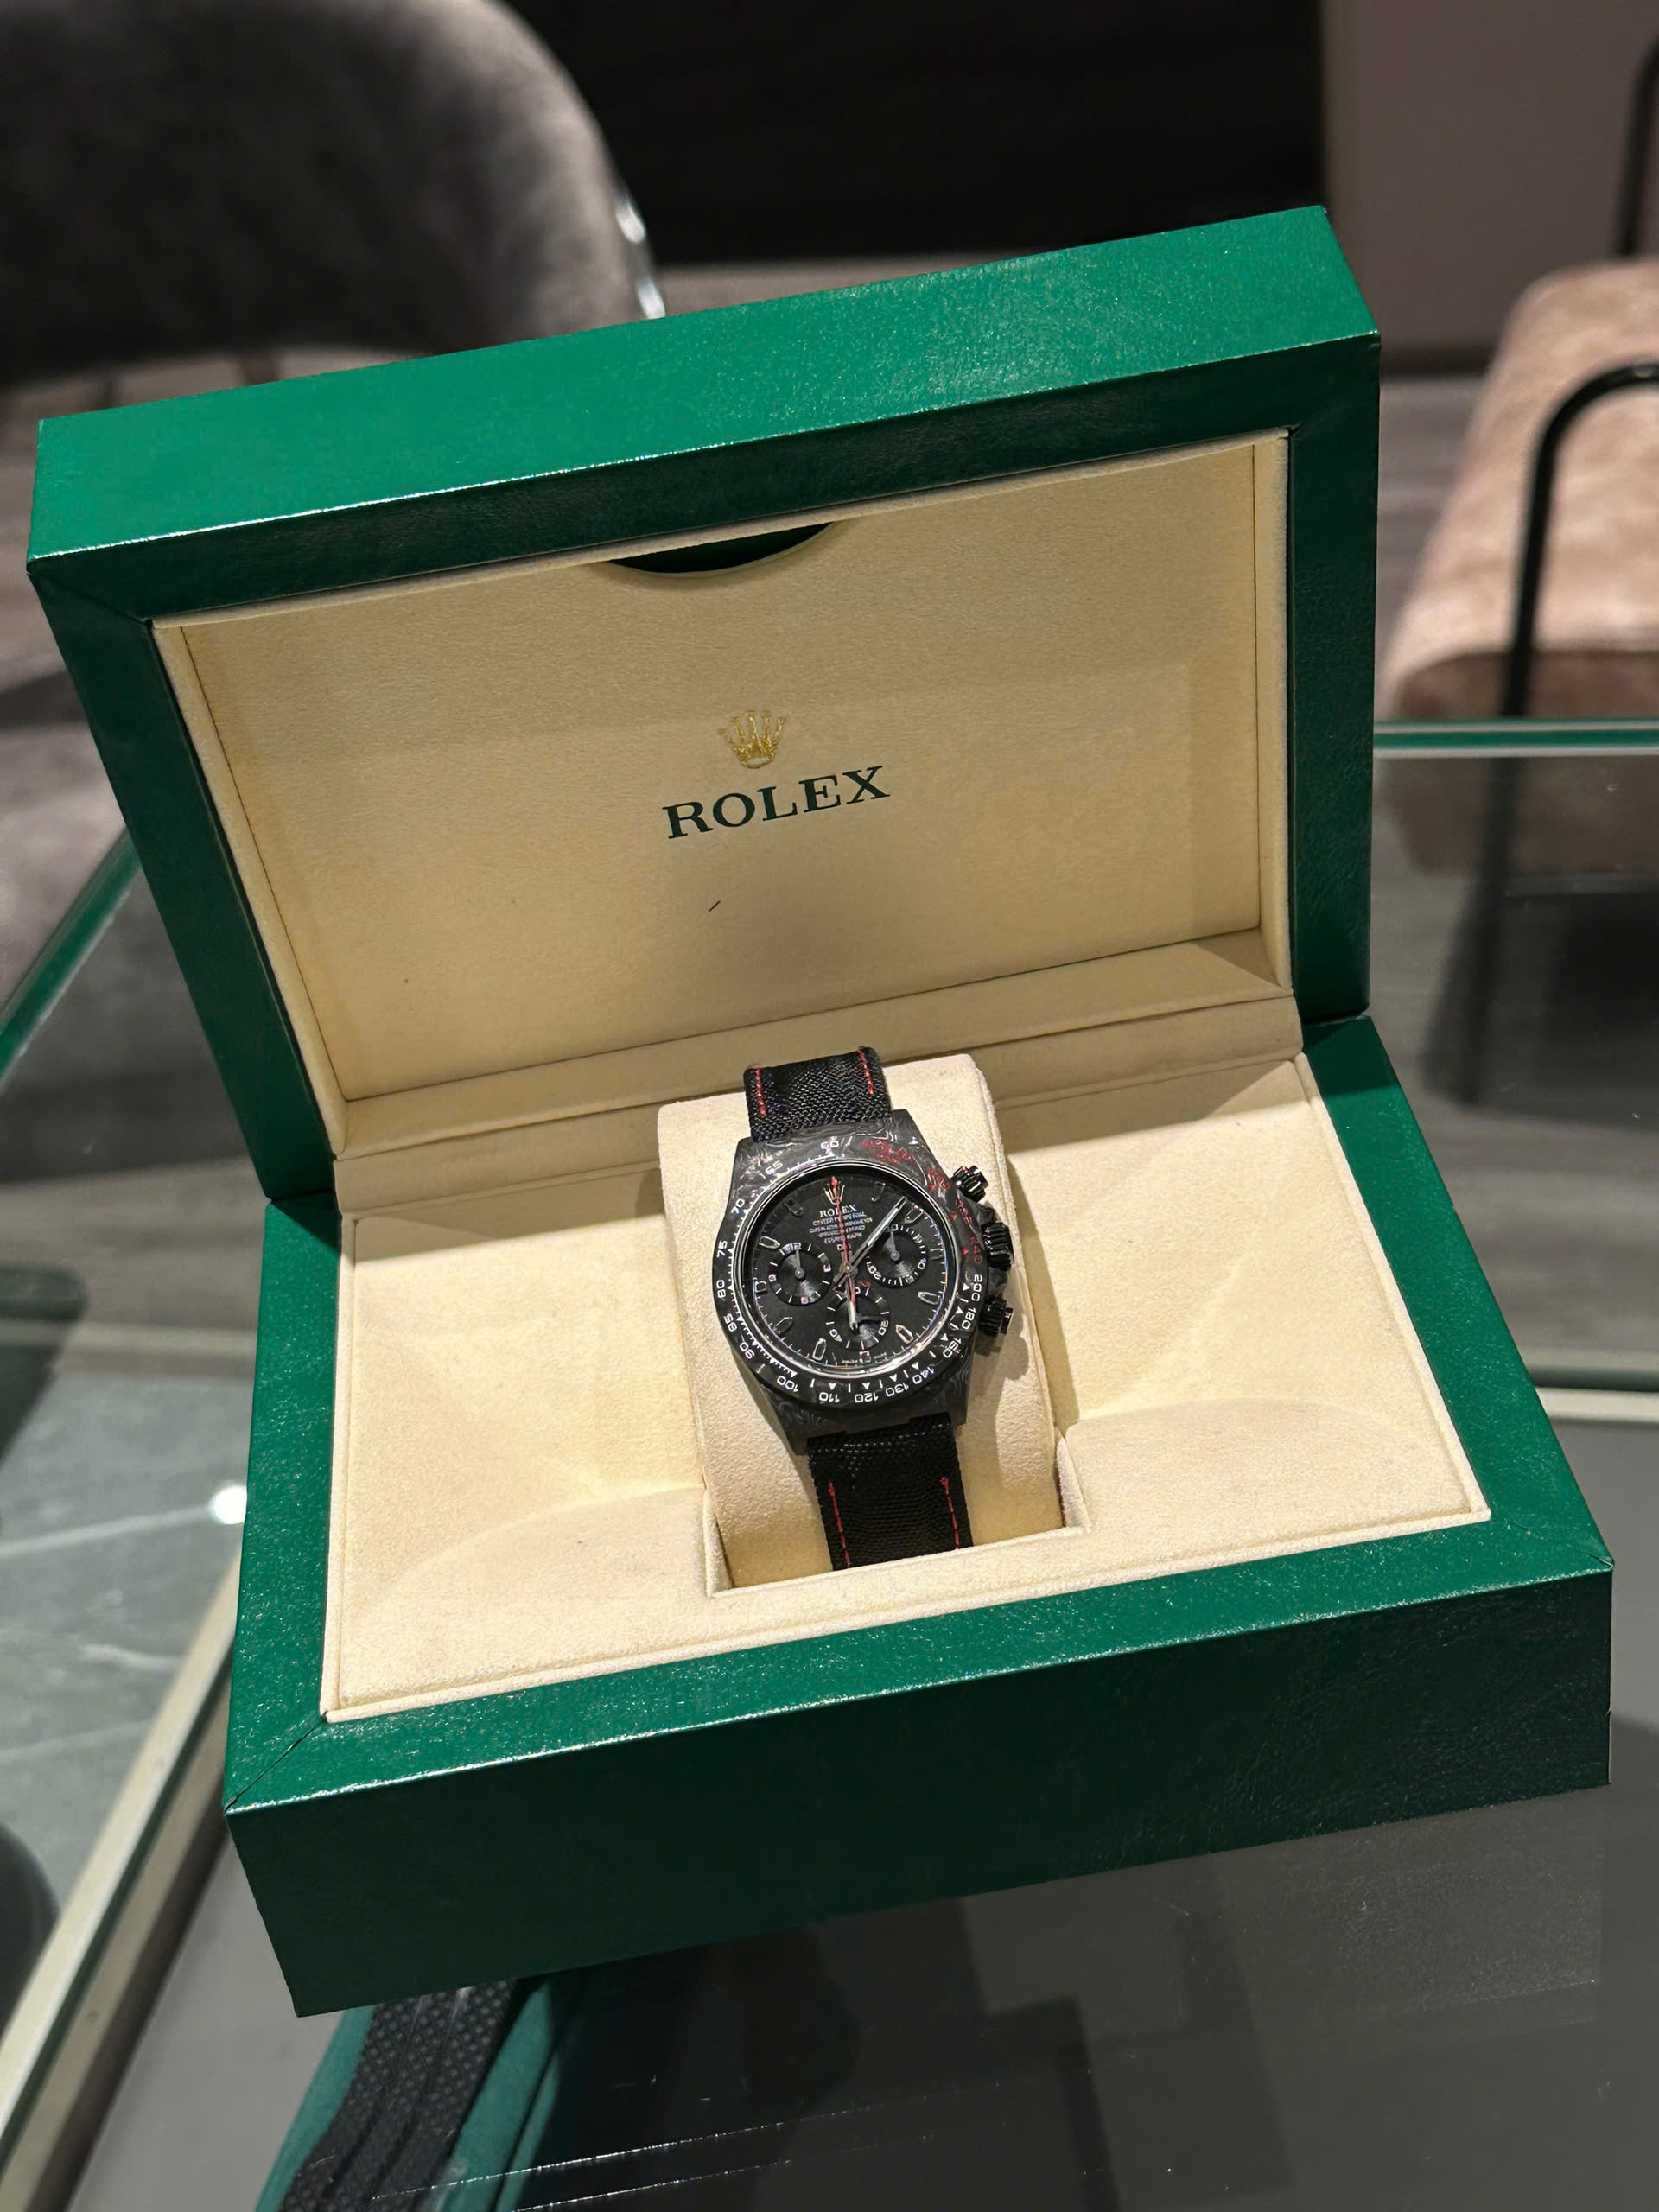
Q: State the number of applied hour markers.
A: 11